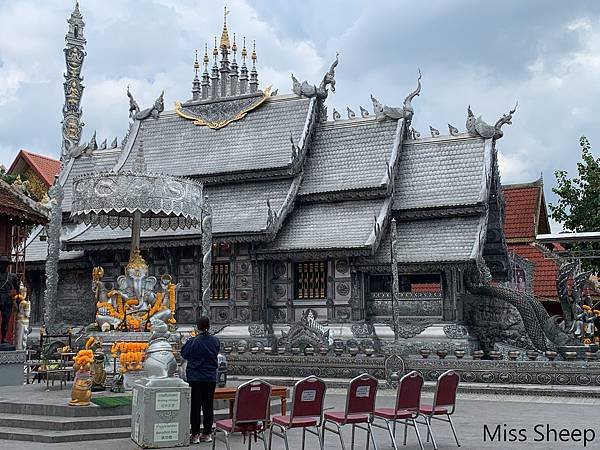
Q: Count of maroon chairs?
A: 5